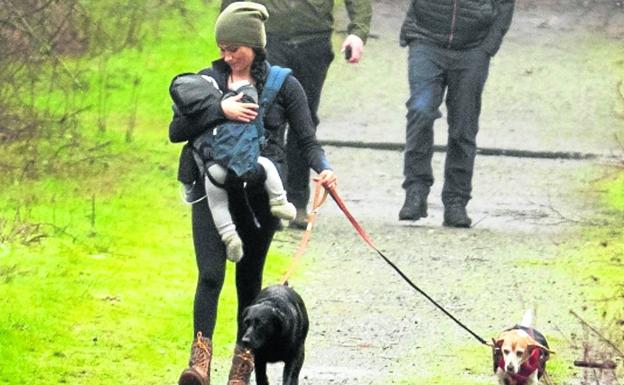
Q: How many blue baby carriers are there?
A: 1